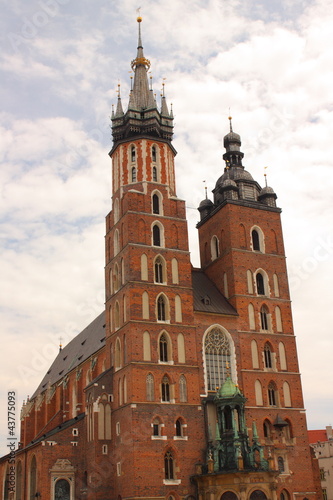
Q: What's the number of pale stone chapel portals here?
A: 1